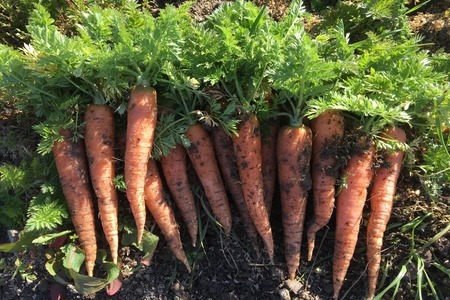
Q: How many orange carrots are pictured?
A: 13